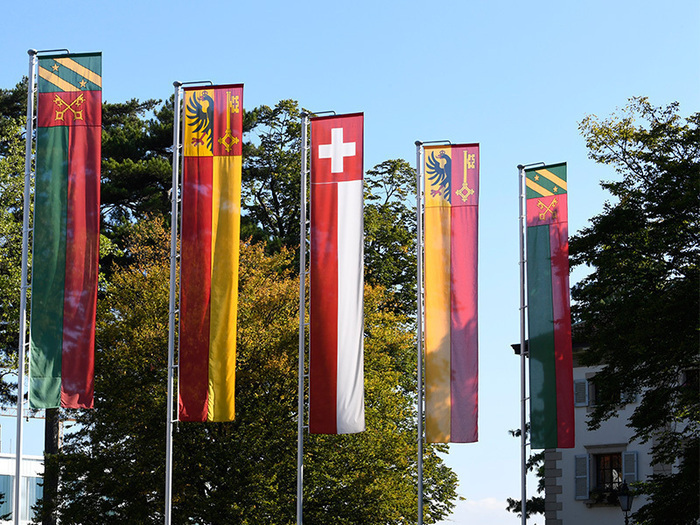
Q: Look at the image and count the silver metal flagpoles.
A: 5